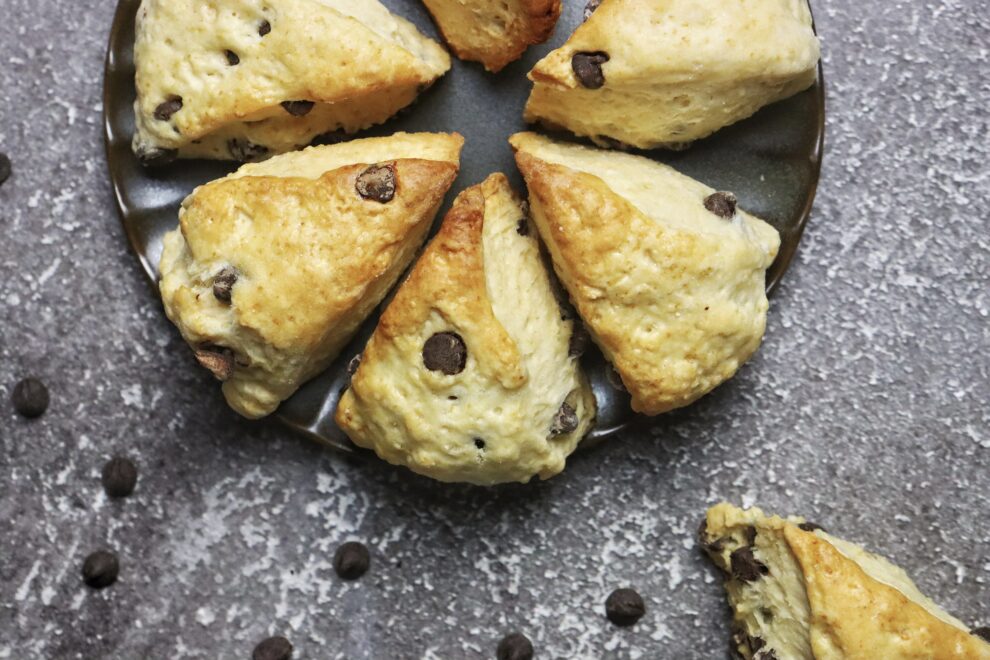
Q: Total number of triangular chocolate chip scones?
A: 7